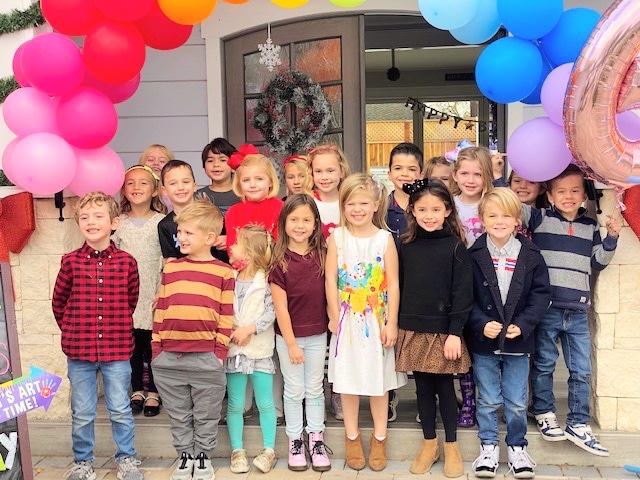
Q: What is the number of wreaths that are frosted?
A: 1